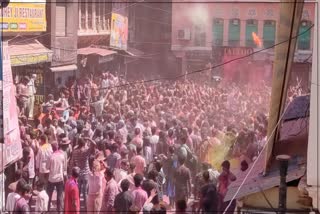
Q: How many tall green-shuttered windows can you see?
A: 5